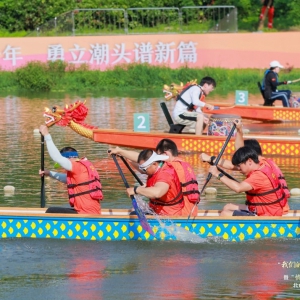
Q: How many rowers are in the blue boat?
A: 5